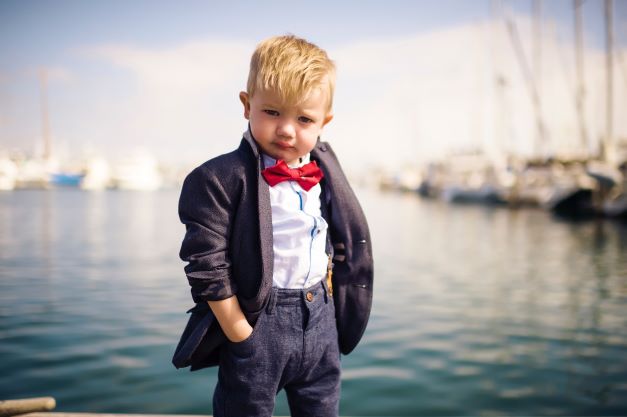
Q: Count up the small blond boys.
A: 1